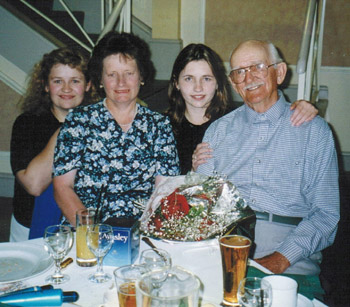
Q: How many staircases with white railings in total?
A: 1